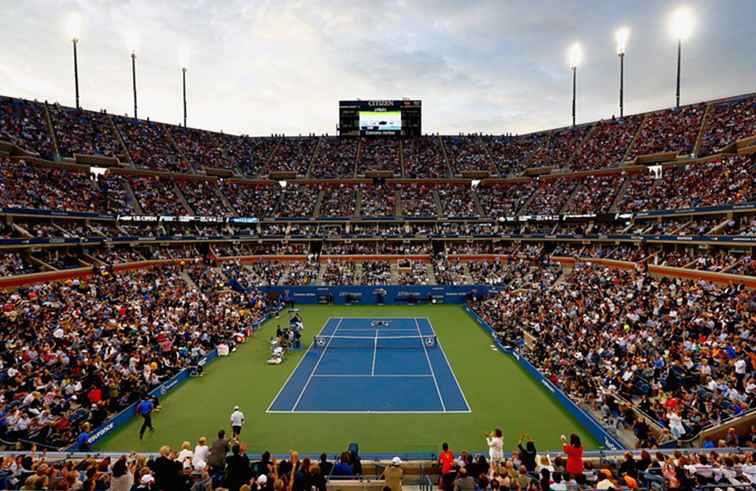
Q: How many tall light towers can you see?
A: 6